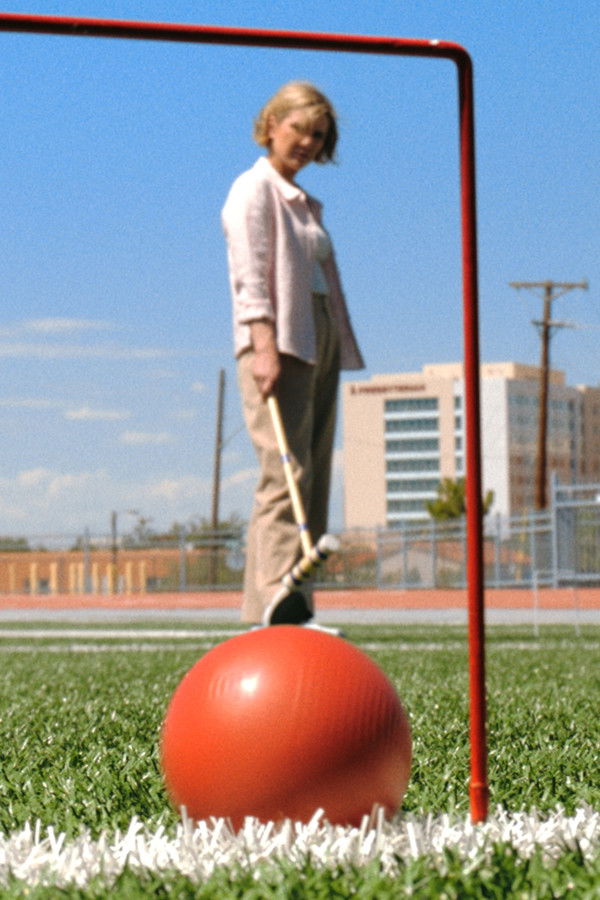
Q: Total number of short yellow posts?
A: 9